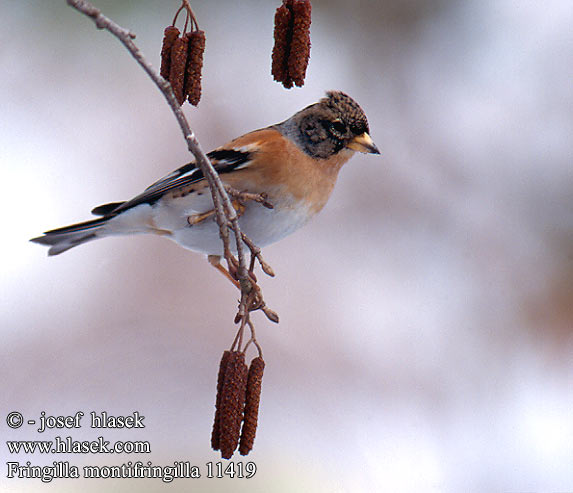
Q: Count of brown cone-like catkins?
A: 8